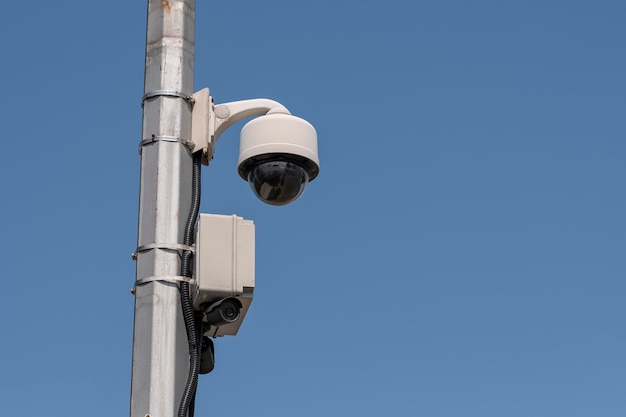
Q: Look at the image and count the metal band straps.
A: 4